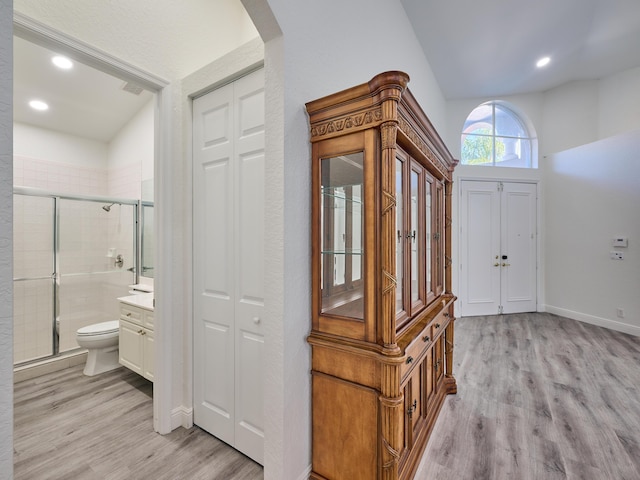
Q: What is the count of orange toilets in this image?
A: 0